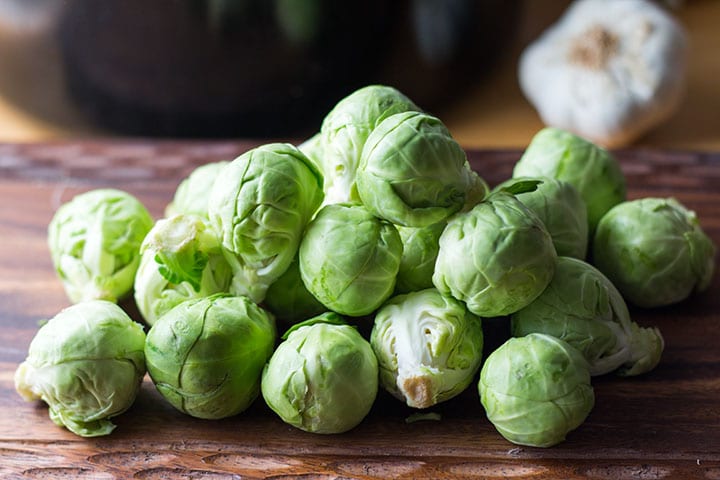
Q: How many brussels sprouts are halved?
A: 1